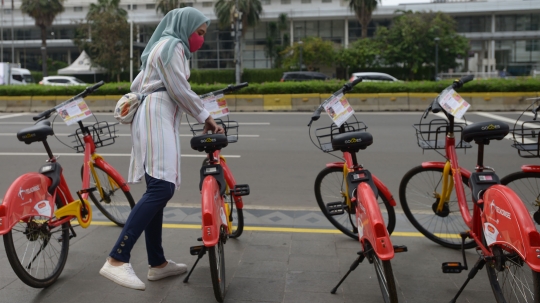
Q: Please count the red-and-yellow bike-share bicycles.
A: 5